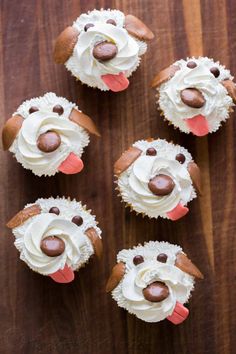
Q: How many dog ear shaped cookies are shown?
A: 12